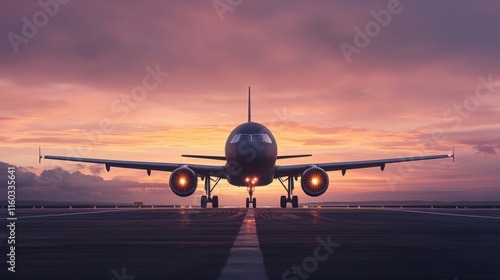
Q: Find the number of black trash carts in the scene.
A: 0